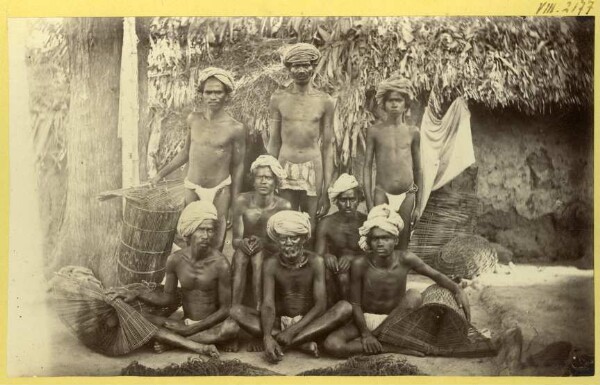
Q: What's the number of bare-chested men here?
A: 8